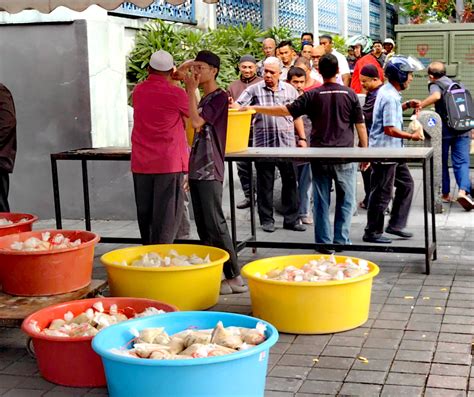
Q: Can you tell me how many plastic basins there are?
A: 7